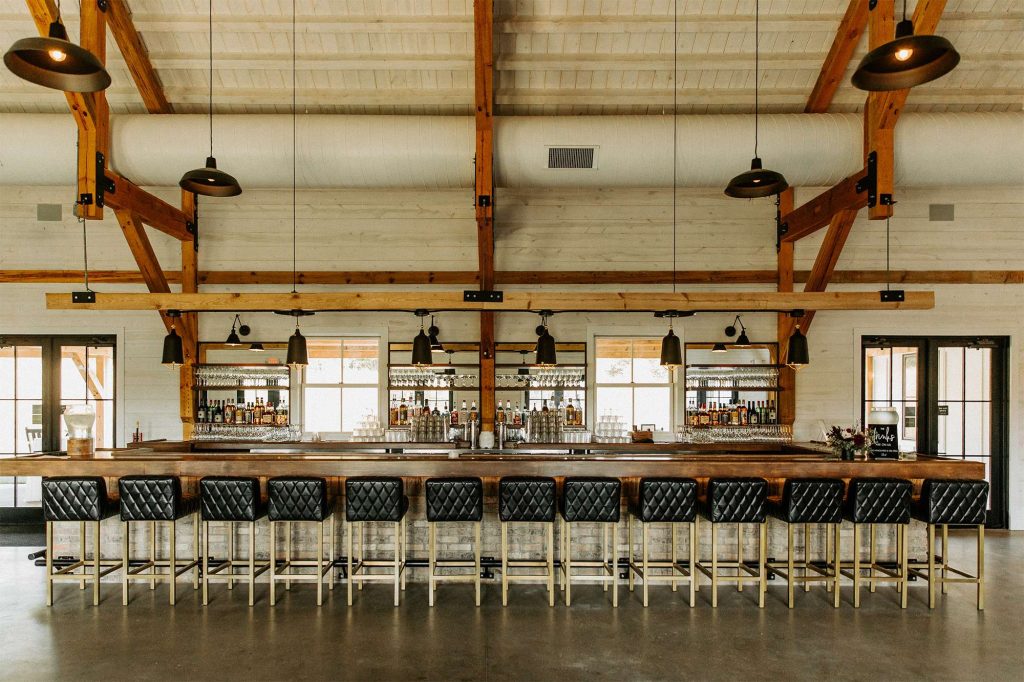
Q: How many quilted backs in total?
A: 13